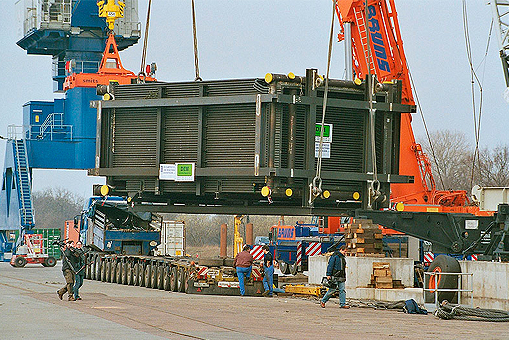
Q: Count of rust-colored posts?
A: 2